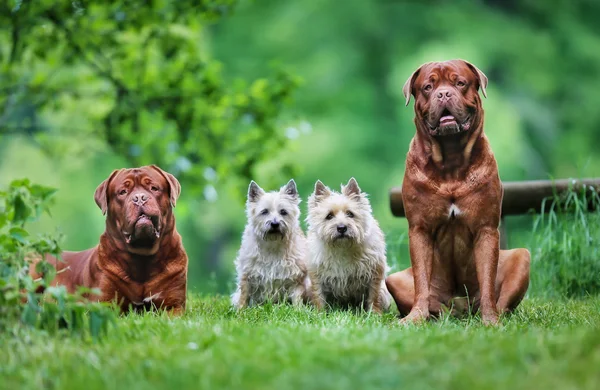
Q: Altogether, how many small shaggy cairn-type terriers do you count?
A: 2